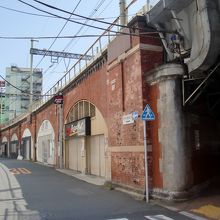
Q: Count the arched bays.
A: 5